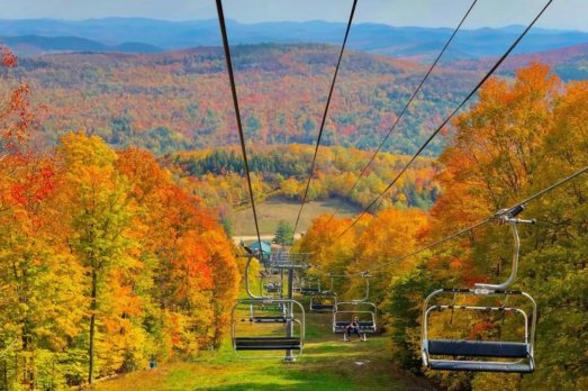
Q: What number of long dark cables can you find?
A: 5